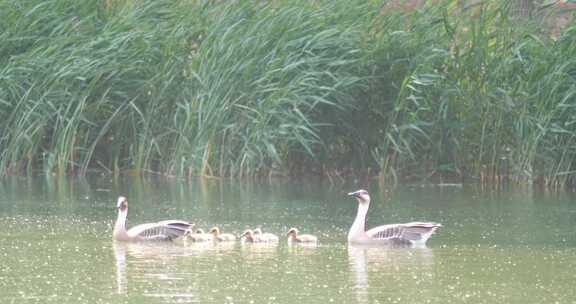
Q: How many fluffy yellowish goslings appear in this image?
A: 6